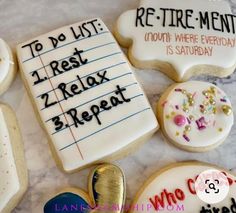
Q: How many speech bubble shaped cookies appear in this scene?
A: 1